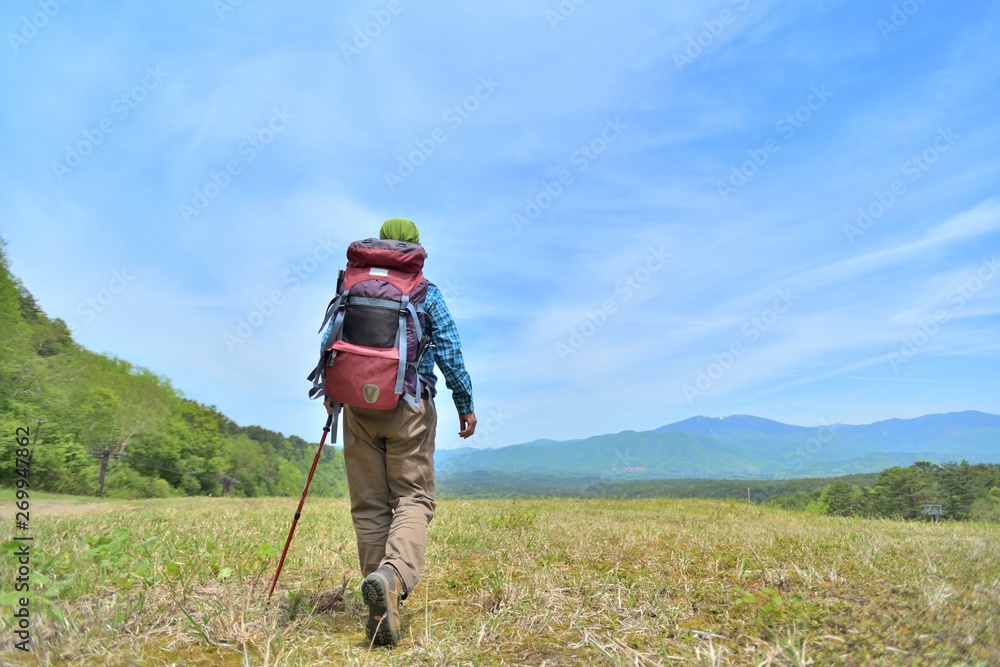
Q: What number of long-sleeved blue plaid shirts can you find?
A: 1